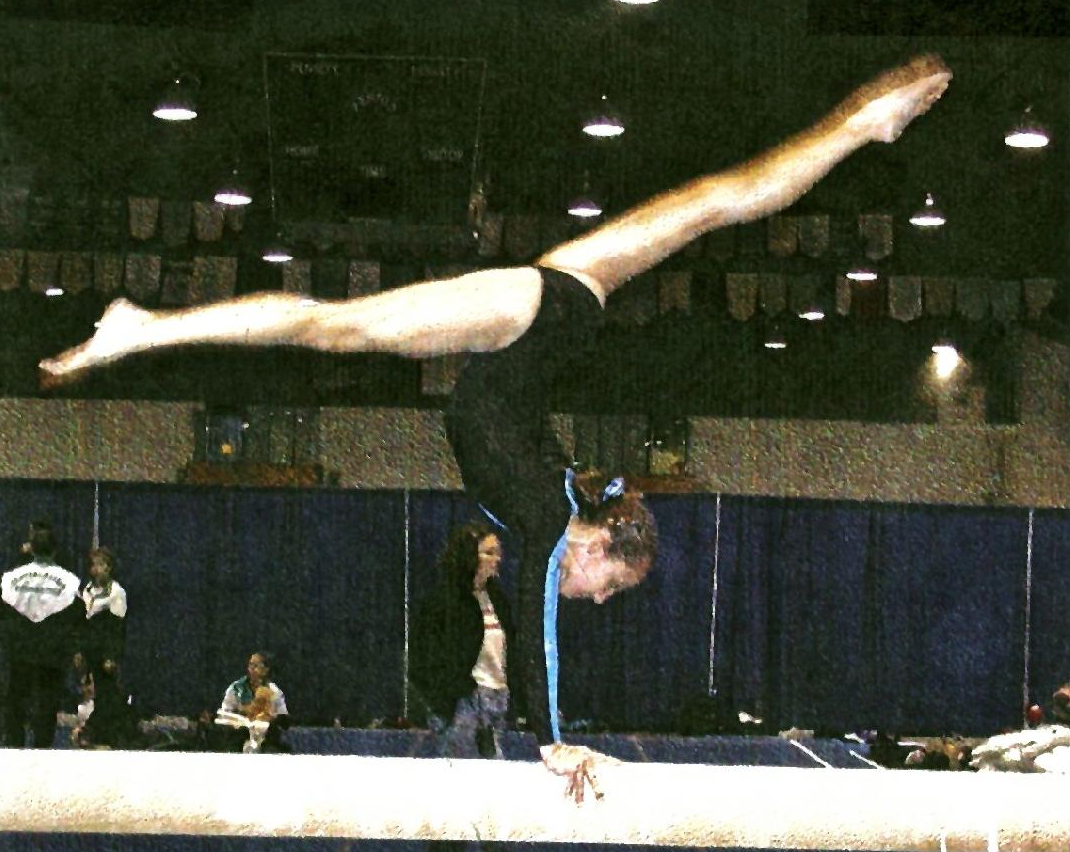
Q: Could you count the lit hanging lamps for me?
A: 13